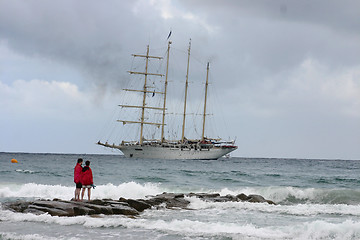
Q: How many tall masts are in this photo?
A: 4